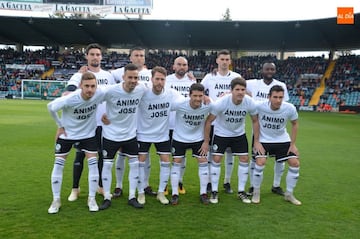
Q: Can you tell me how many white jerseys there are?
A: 11